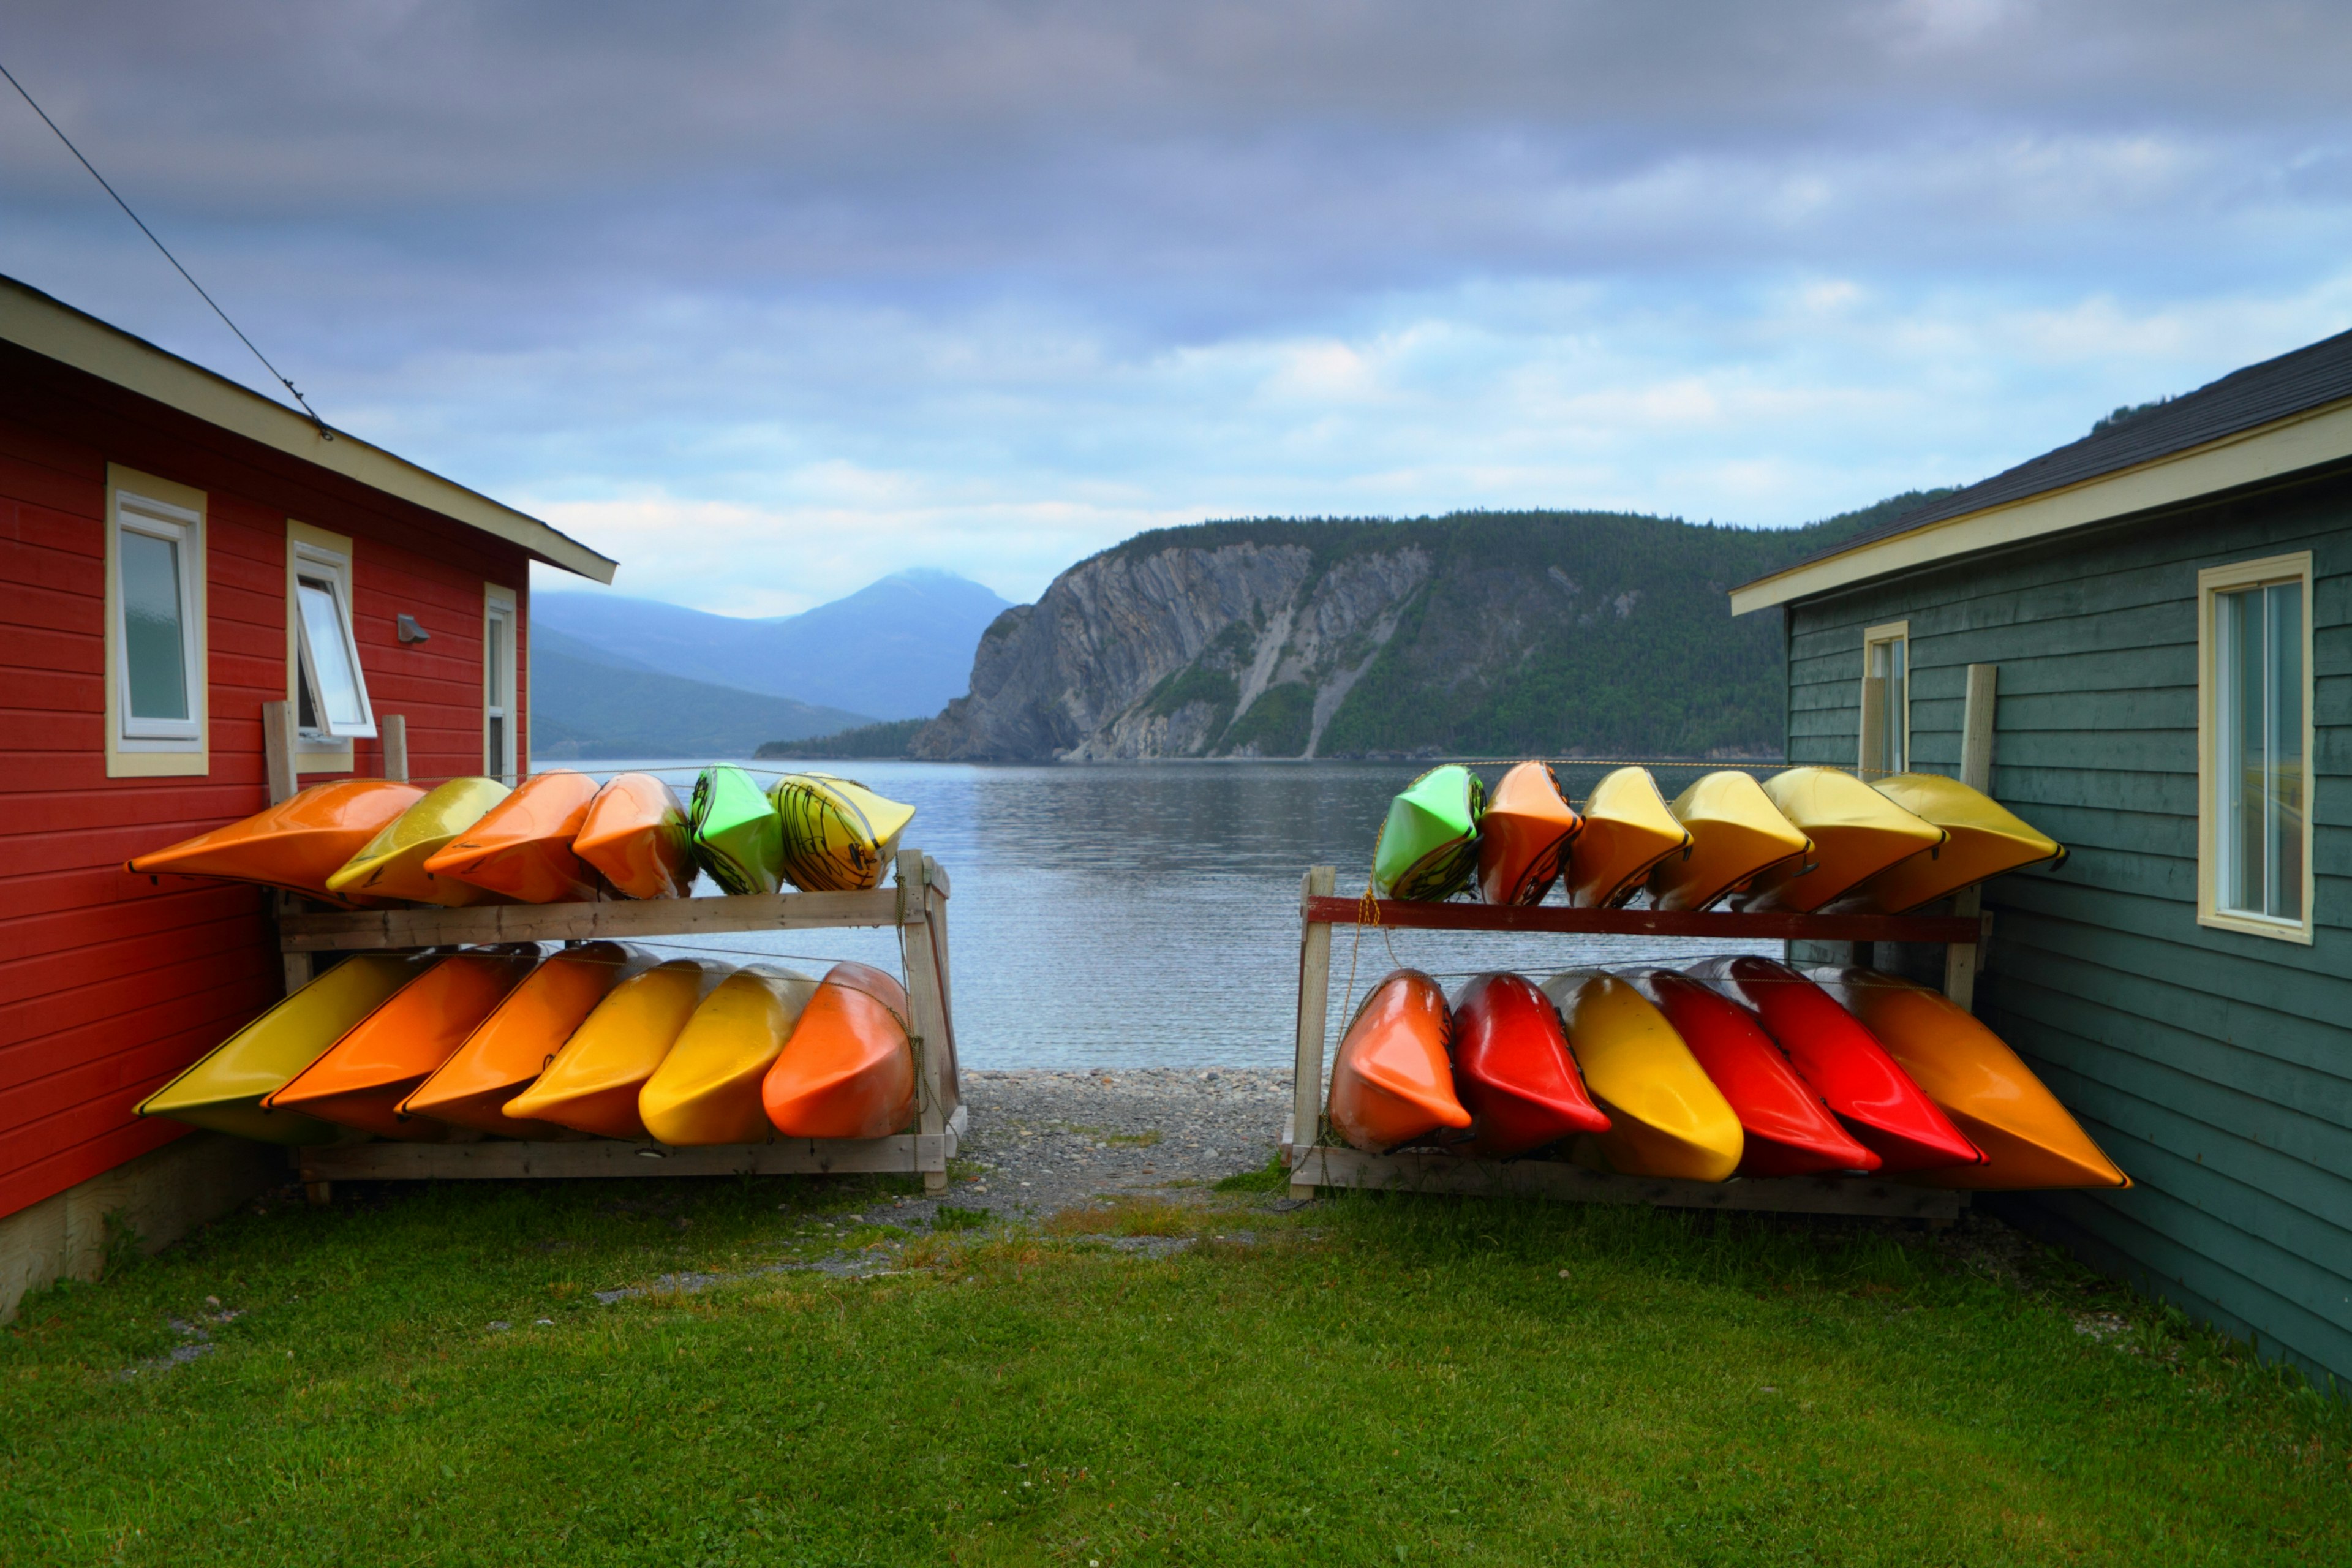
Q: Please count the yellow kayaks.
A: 10